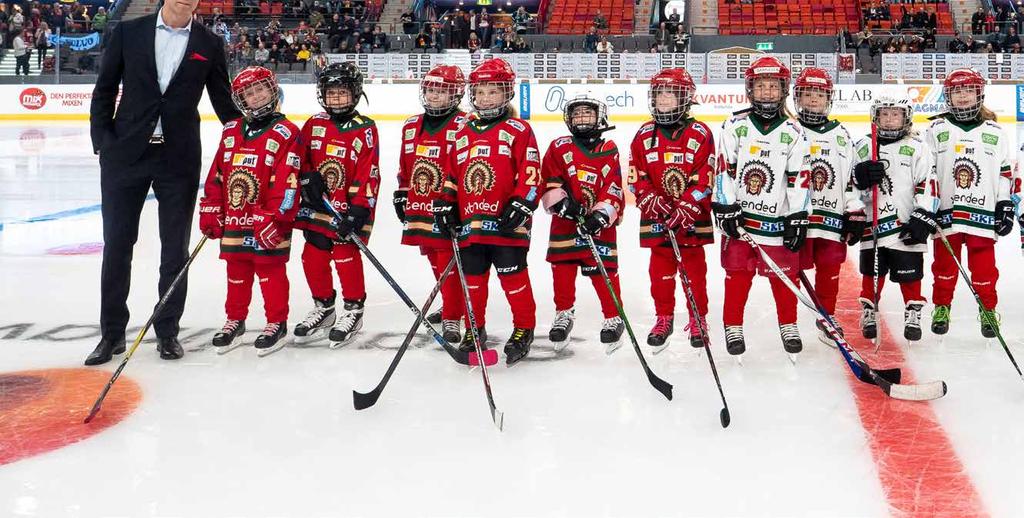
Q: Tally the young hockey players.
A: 10